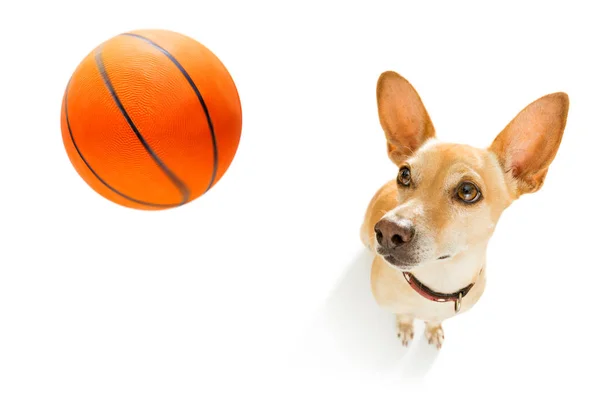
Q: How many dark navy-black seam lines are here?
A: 3